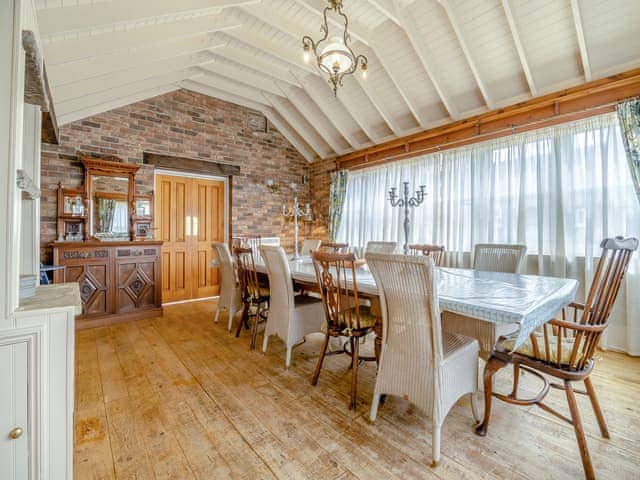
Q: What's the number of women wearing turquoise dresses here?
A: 0